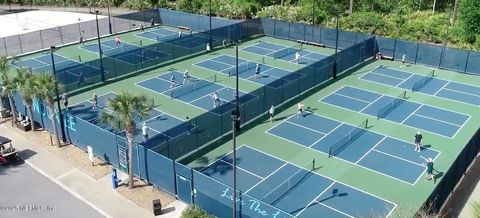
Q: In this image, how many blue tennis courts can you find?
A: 11